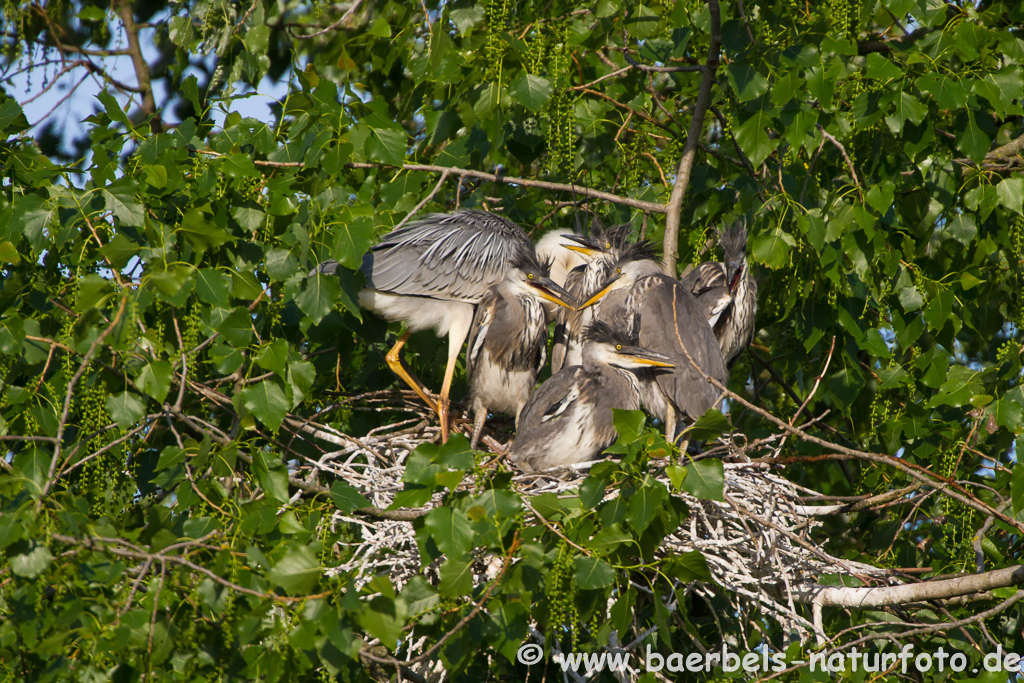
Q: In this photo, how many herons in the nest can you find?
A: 6